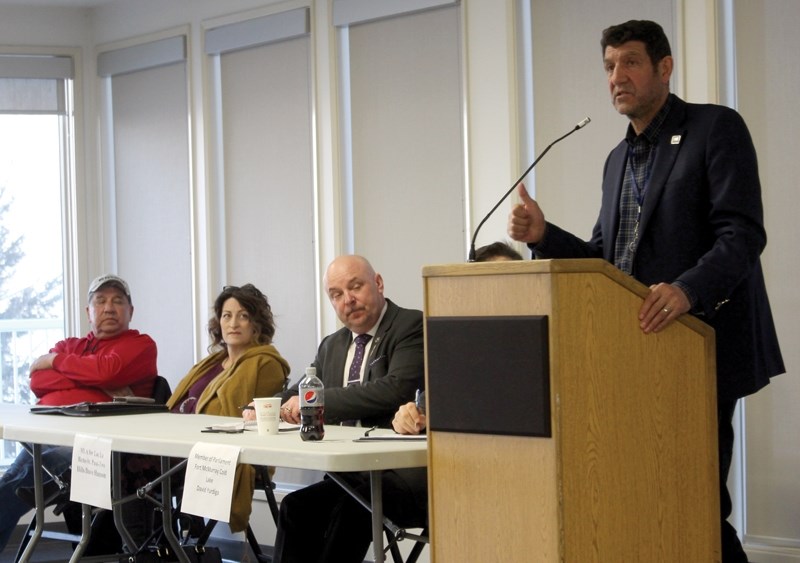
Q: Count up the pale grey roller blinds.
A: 6